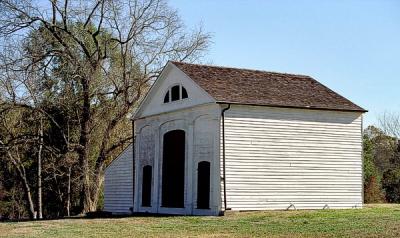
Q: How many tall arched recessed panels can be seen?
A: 3